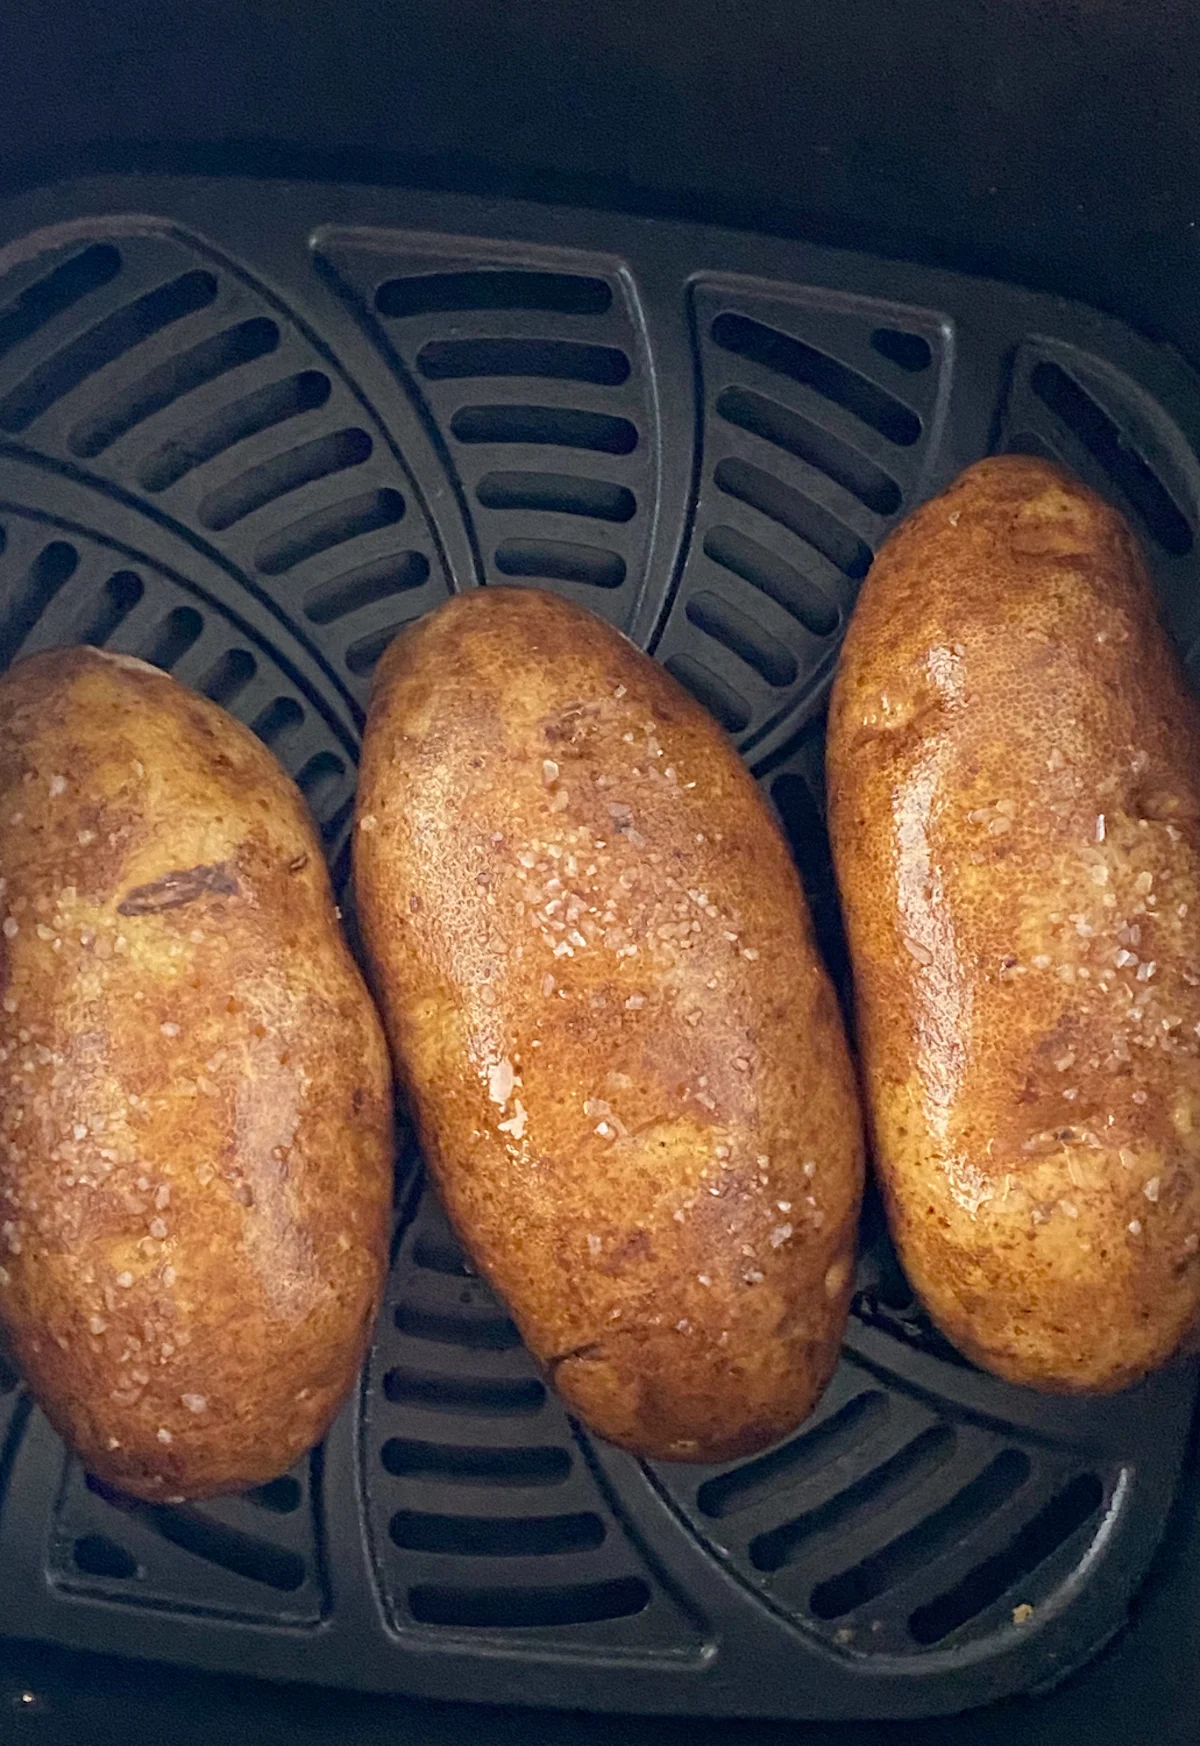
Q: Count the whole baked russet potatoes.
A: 3